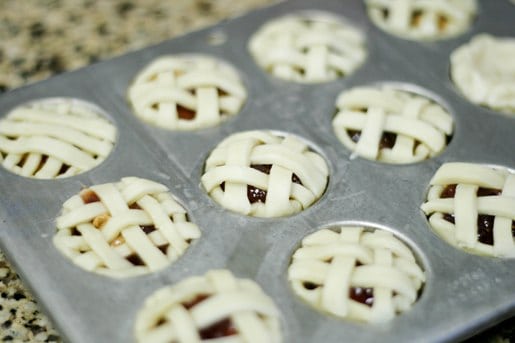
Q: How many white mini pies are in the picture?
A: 11